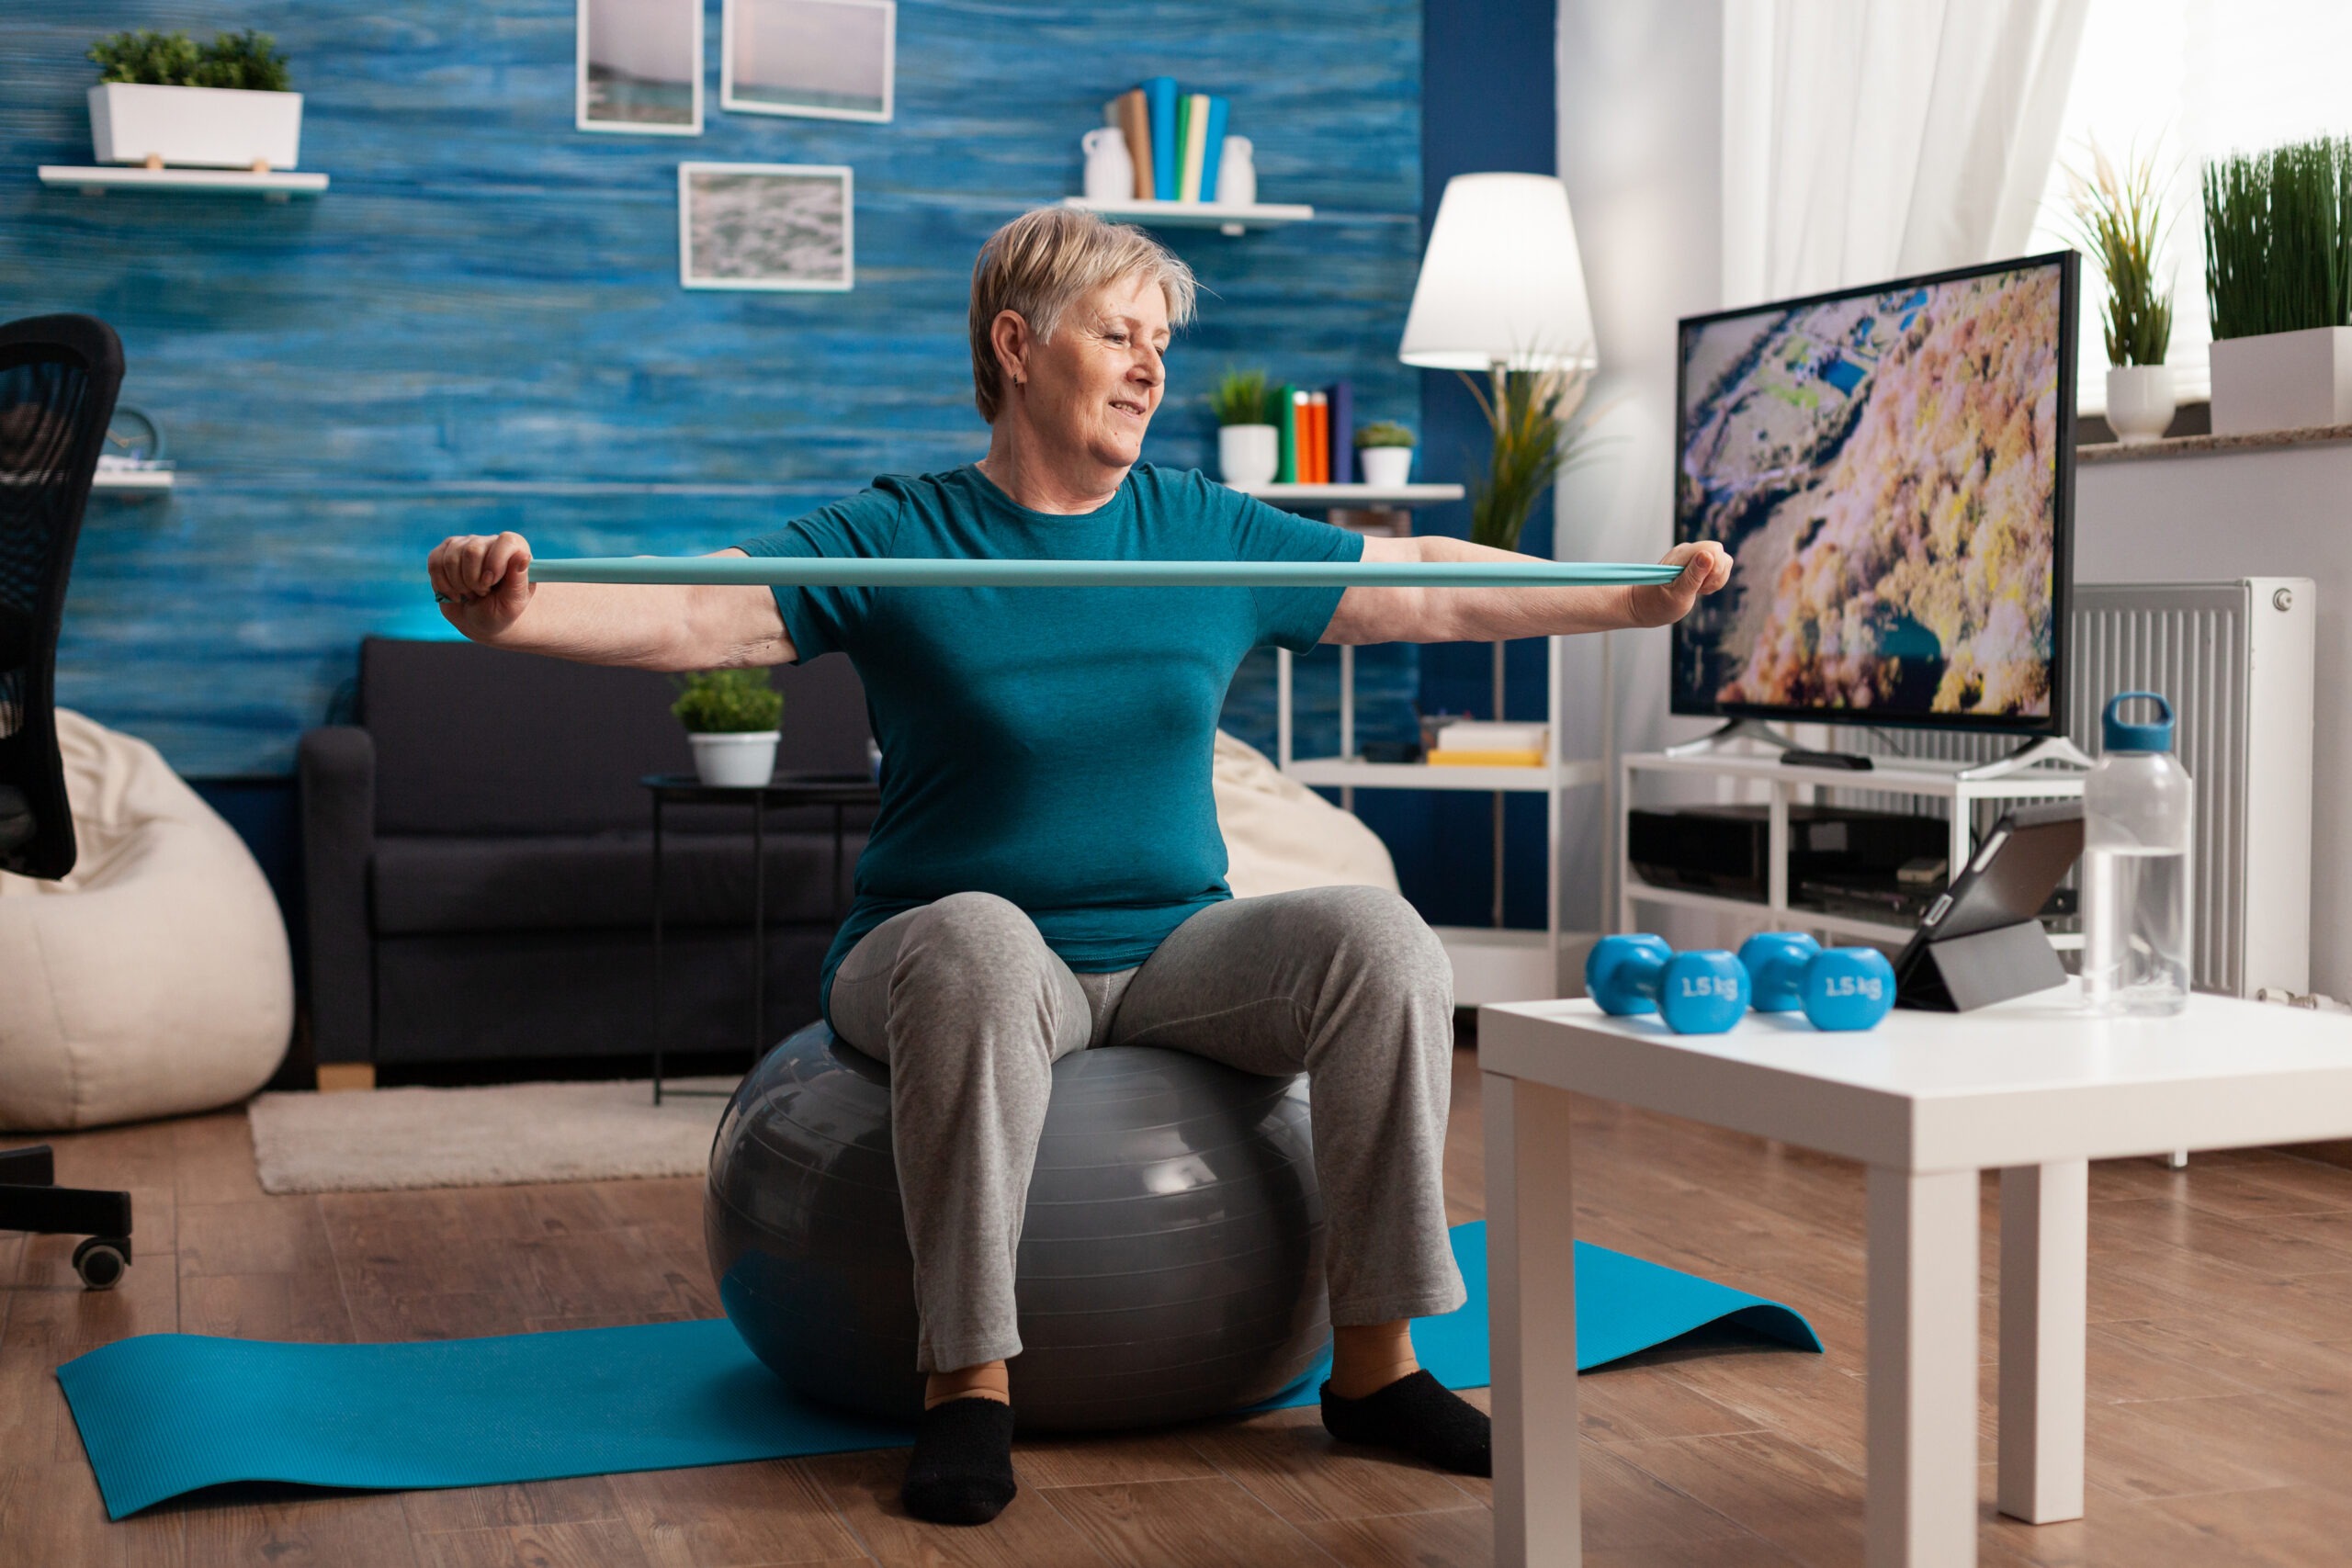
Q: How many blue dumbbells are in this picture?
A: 2